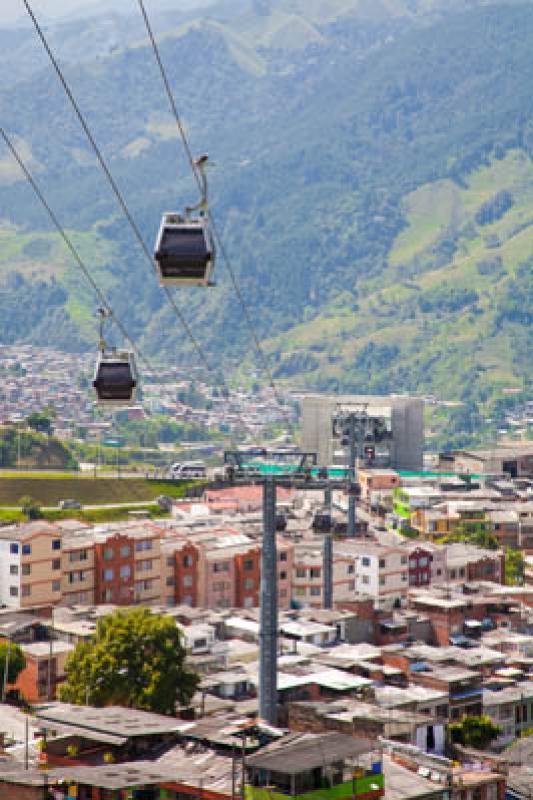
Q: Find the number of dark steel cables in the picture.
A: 3